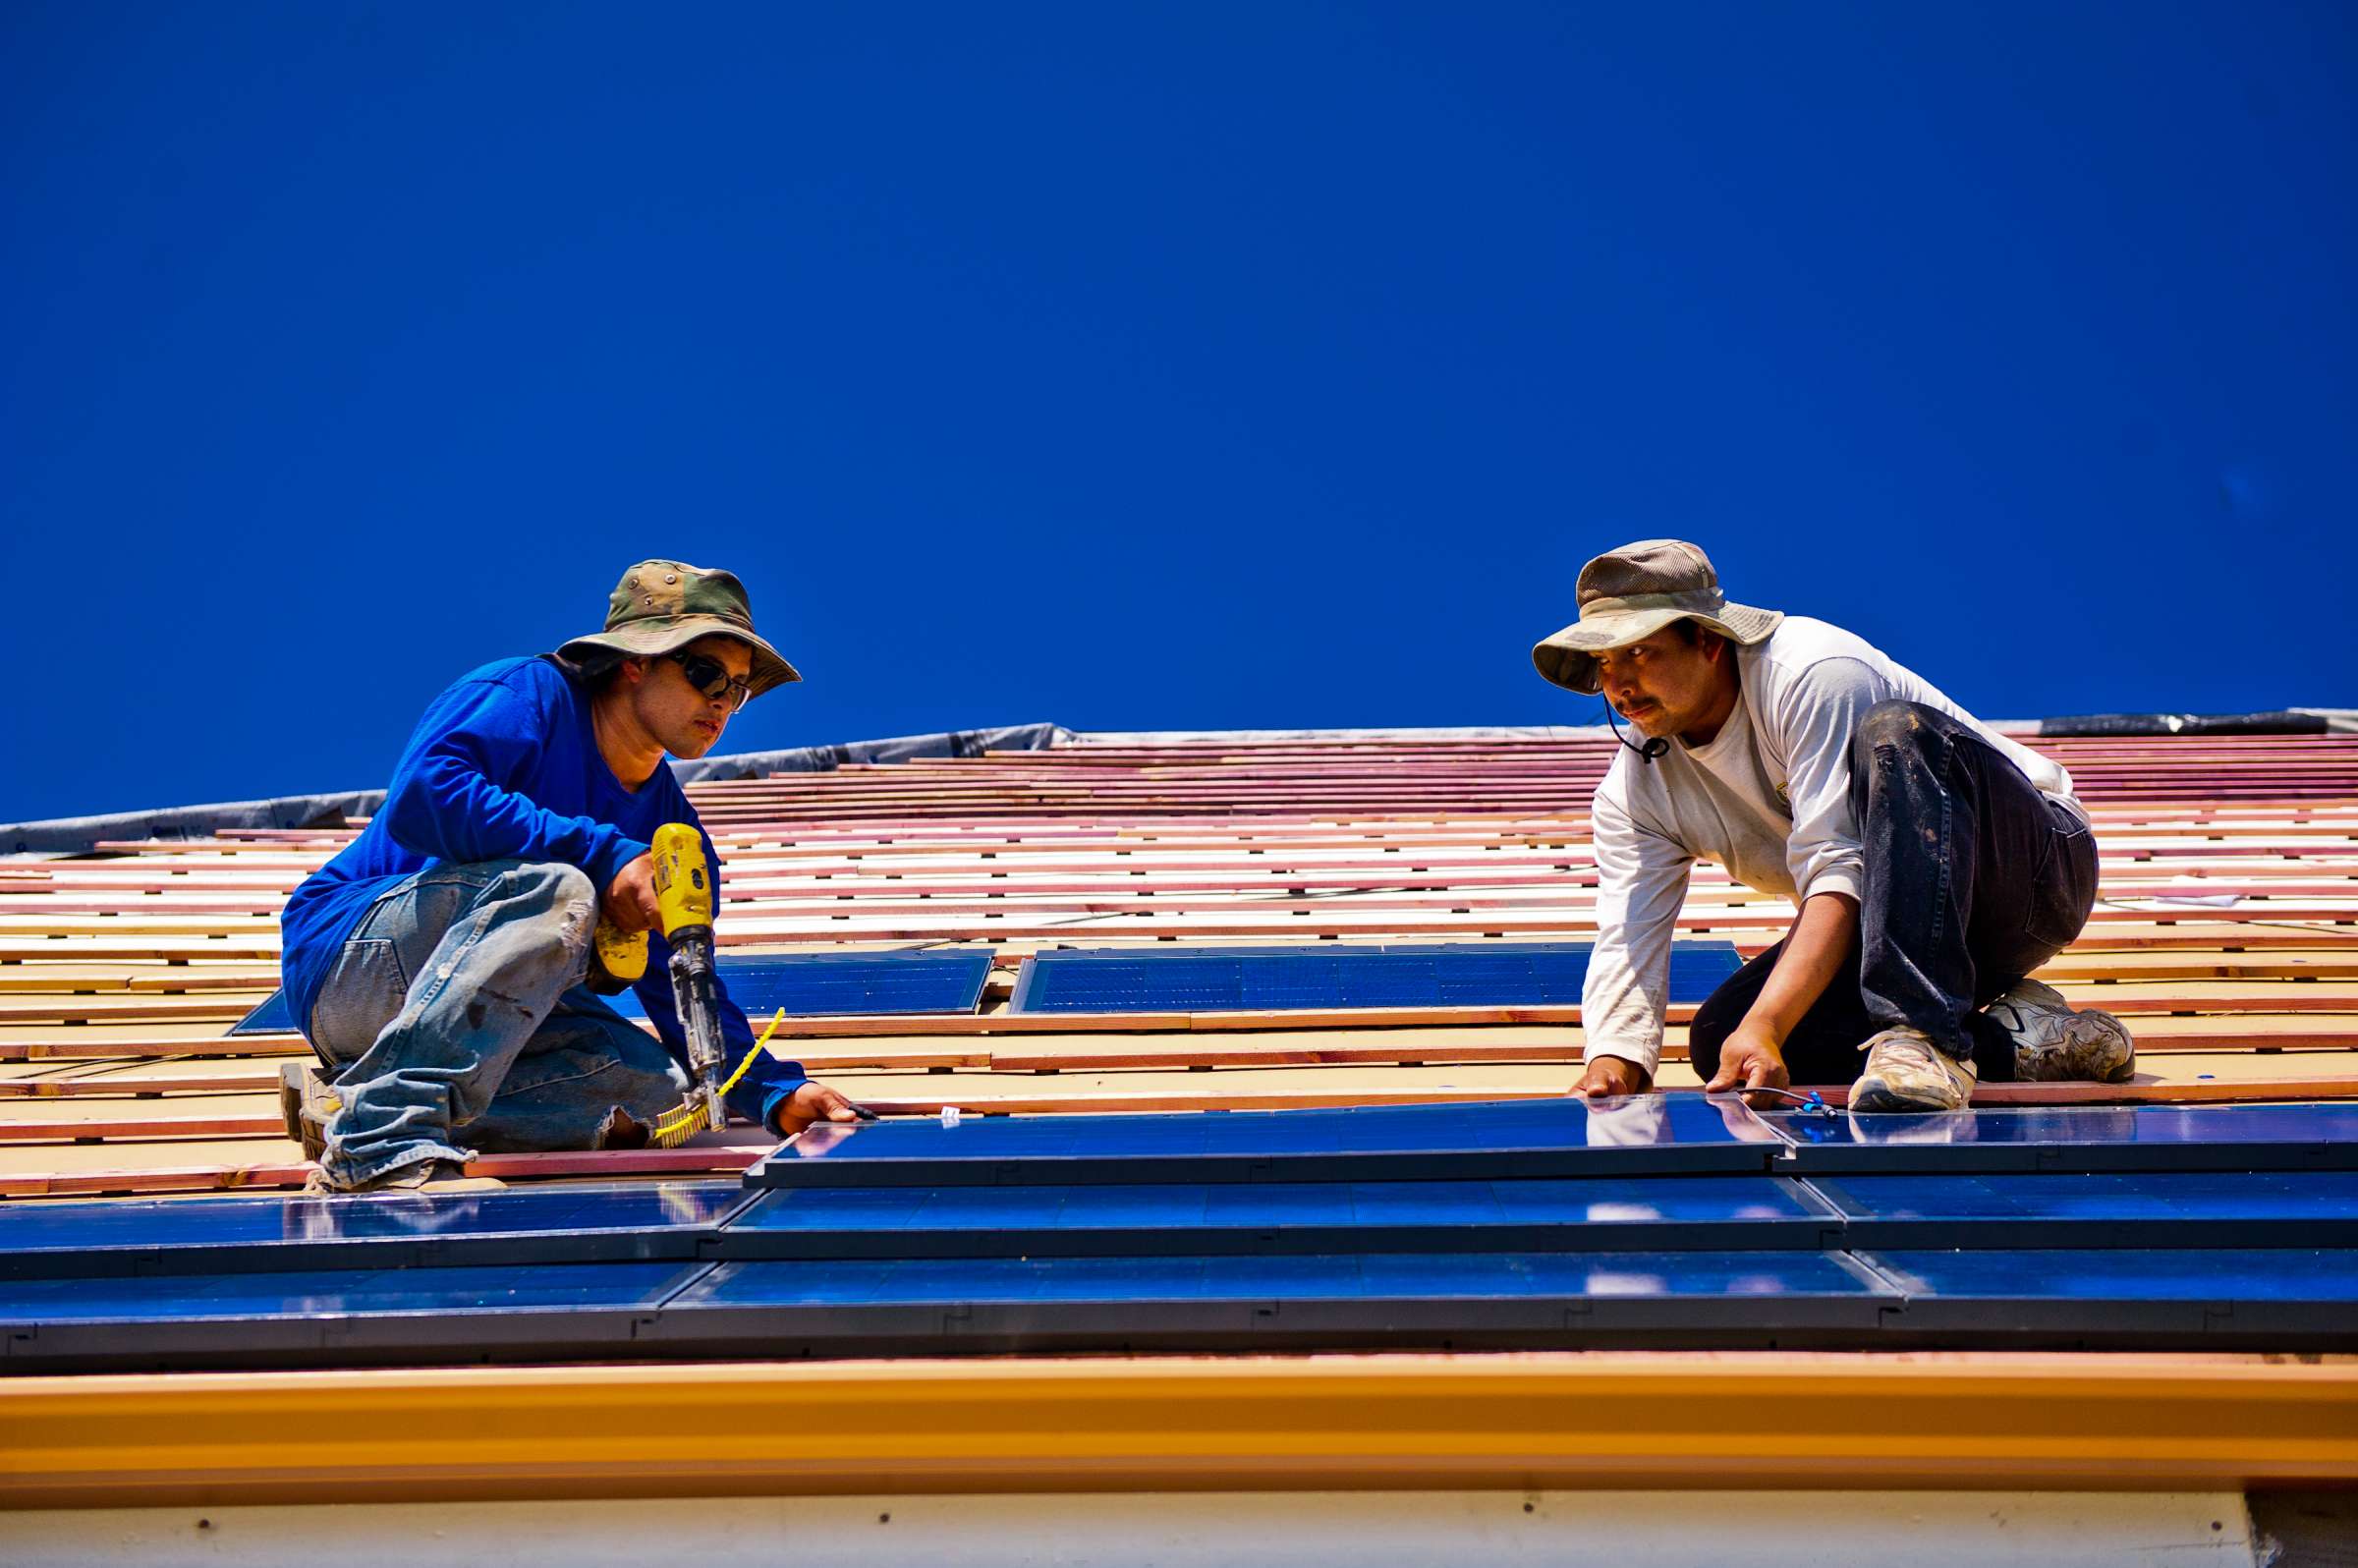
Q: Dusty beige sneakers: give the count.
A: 2